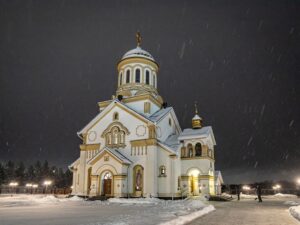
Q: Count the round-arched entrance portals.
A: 2